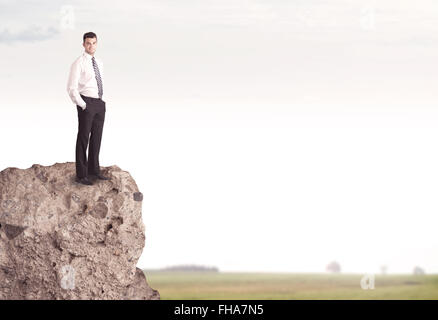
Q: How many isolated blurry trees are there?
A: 3